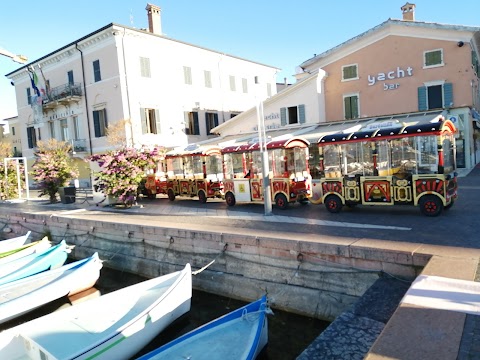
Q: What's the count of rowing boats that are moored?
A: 6